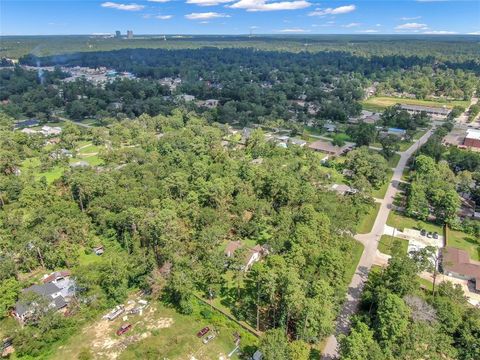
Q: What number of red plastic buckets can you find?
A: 0